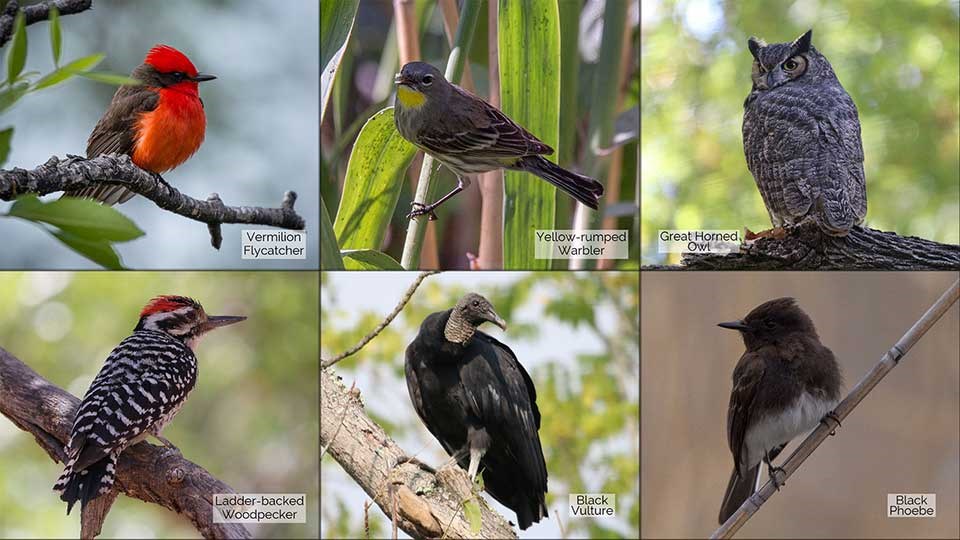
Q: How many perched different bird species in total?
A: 6